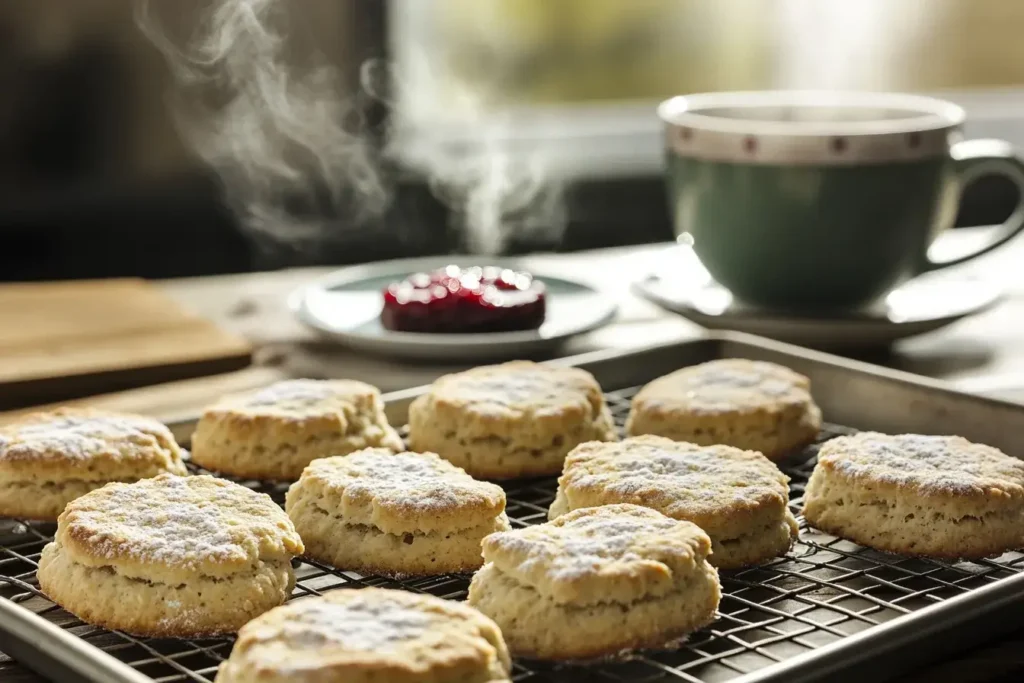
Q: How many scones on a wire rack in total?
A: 10